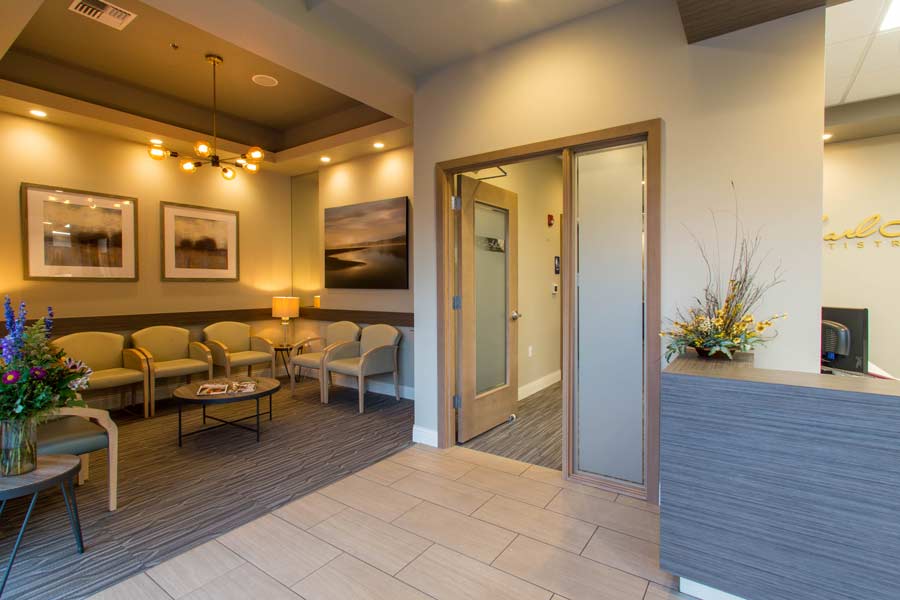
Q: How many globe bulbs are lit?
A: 6